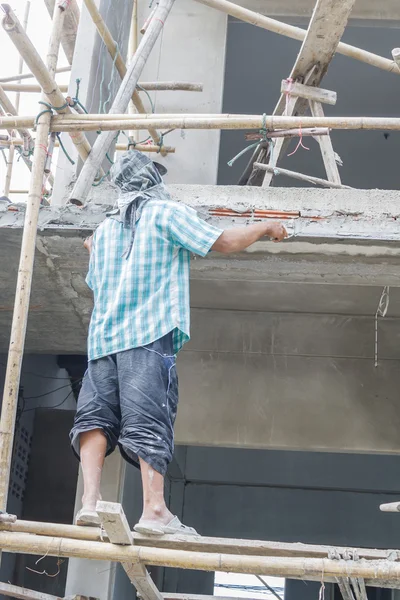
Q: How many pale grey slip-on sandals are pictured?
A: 2